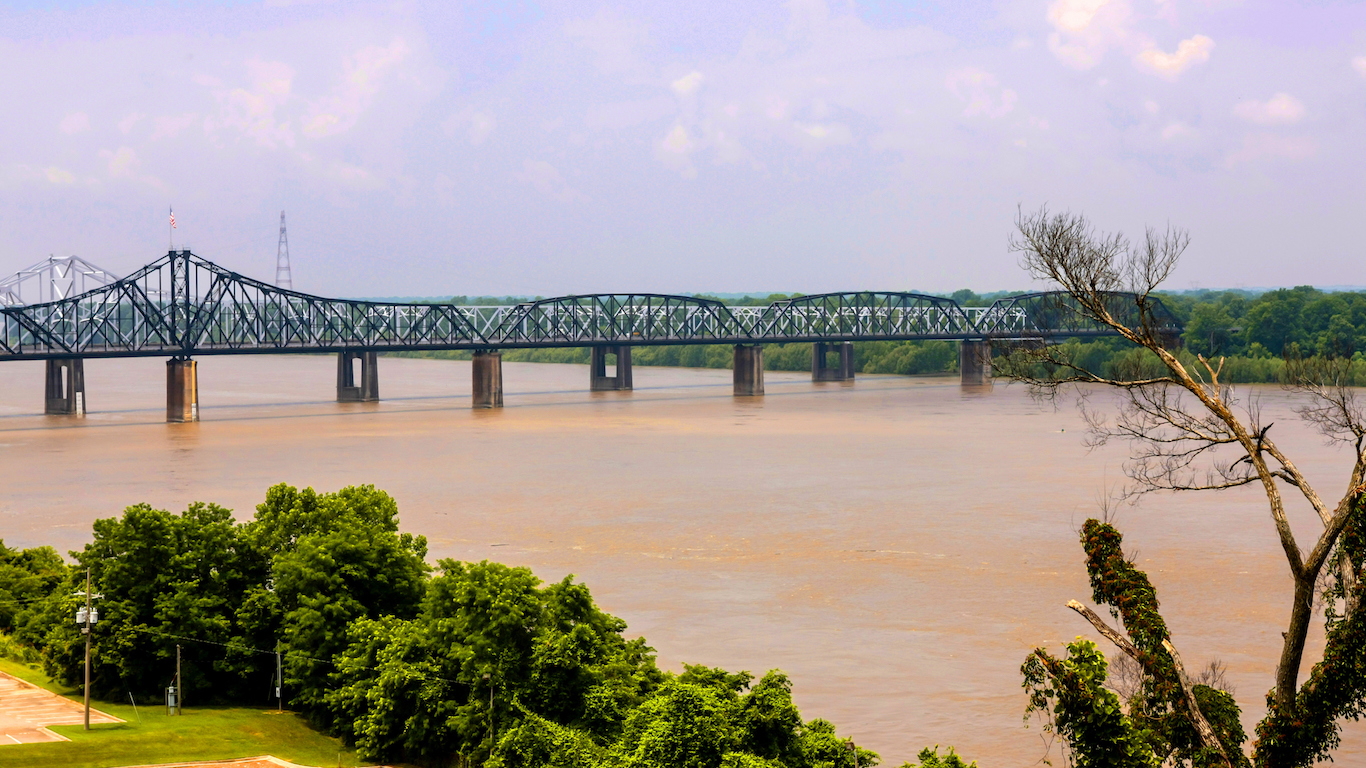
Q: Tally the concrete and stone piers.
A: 8